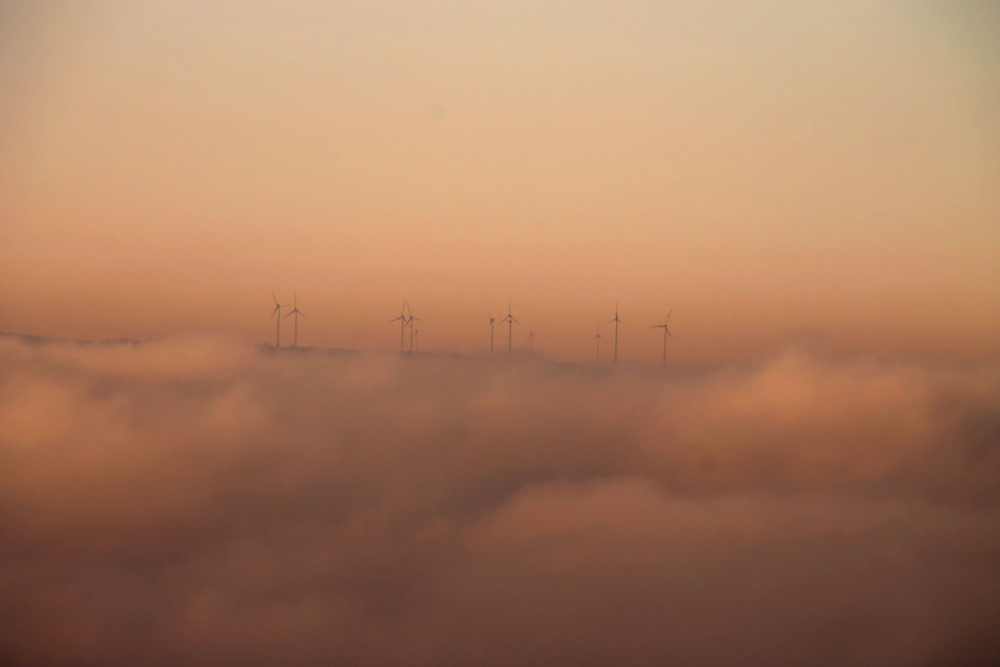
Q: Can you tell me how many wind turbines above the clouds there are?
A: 11